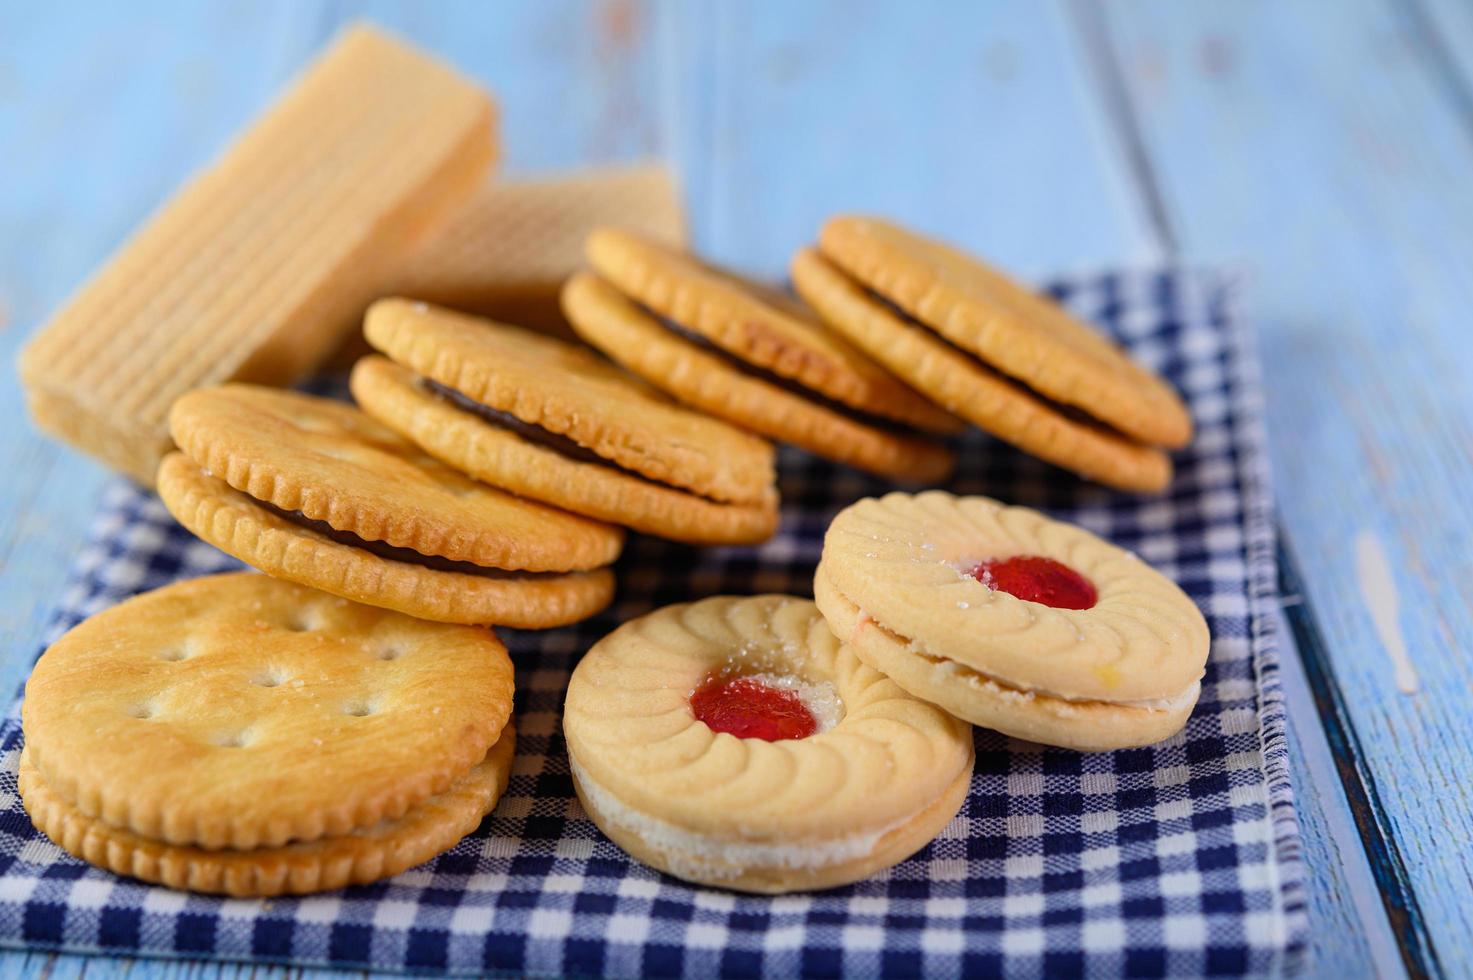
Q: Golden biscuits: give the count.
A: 5